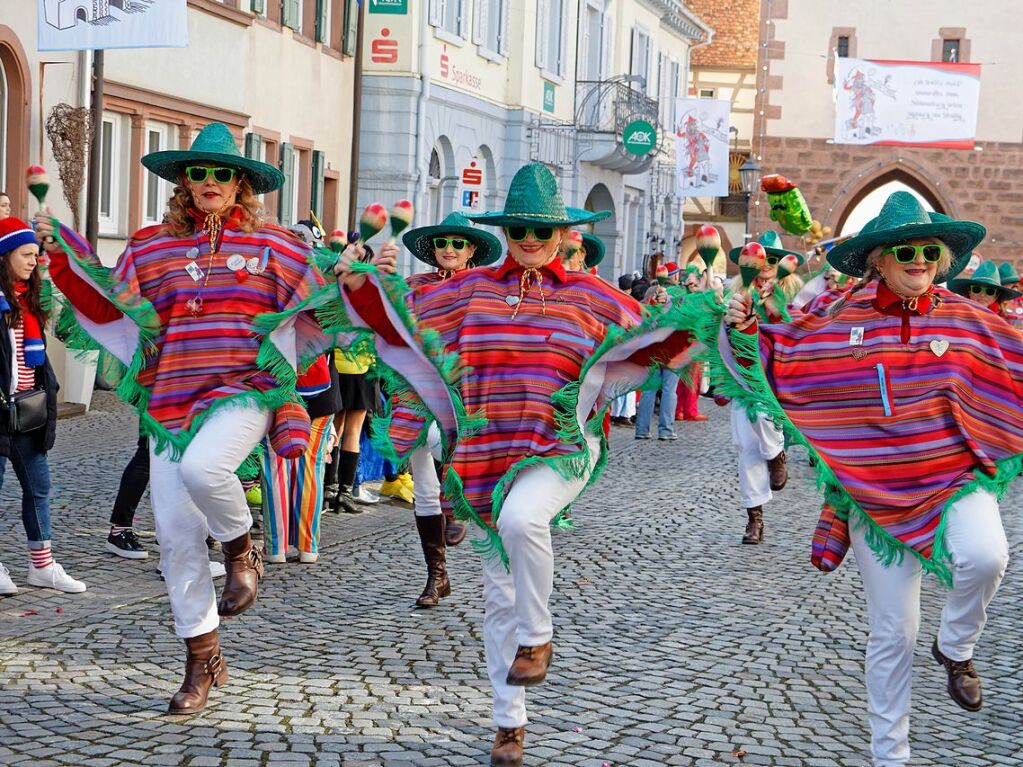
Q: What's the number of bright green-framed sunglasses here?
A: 6